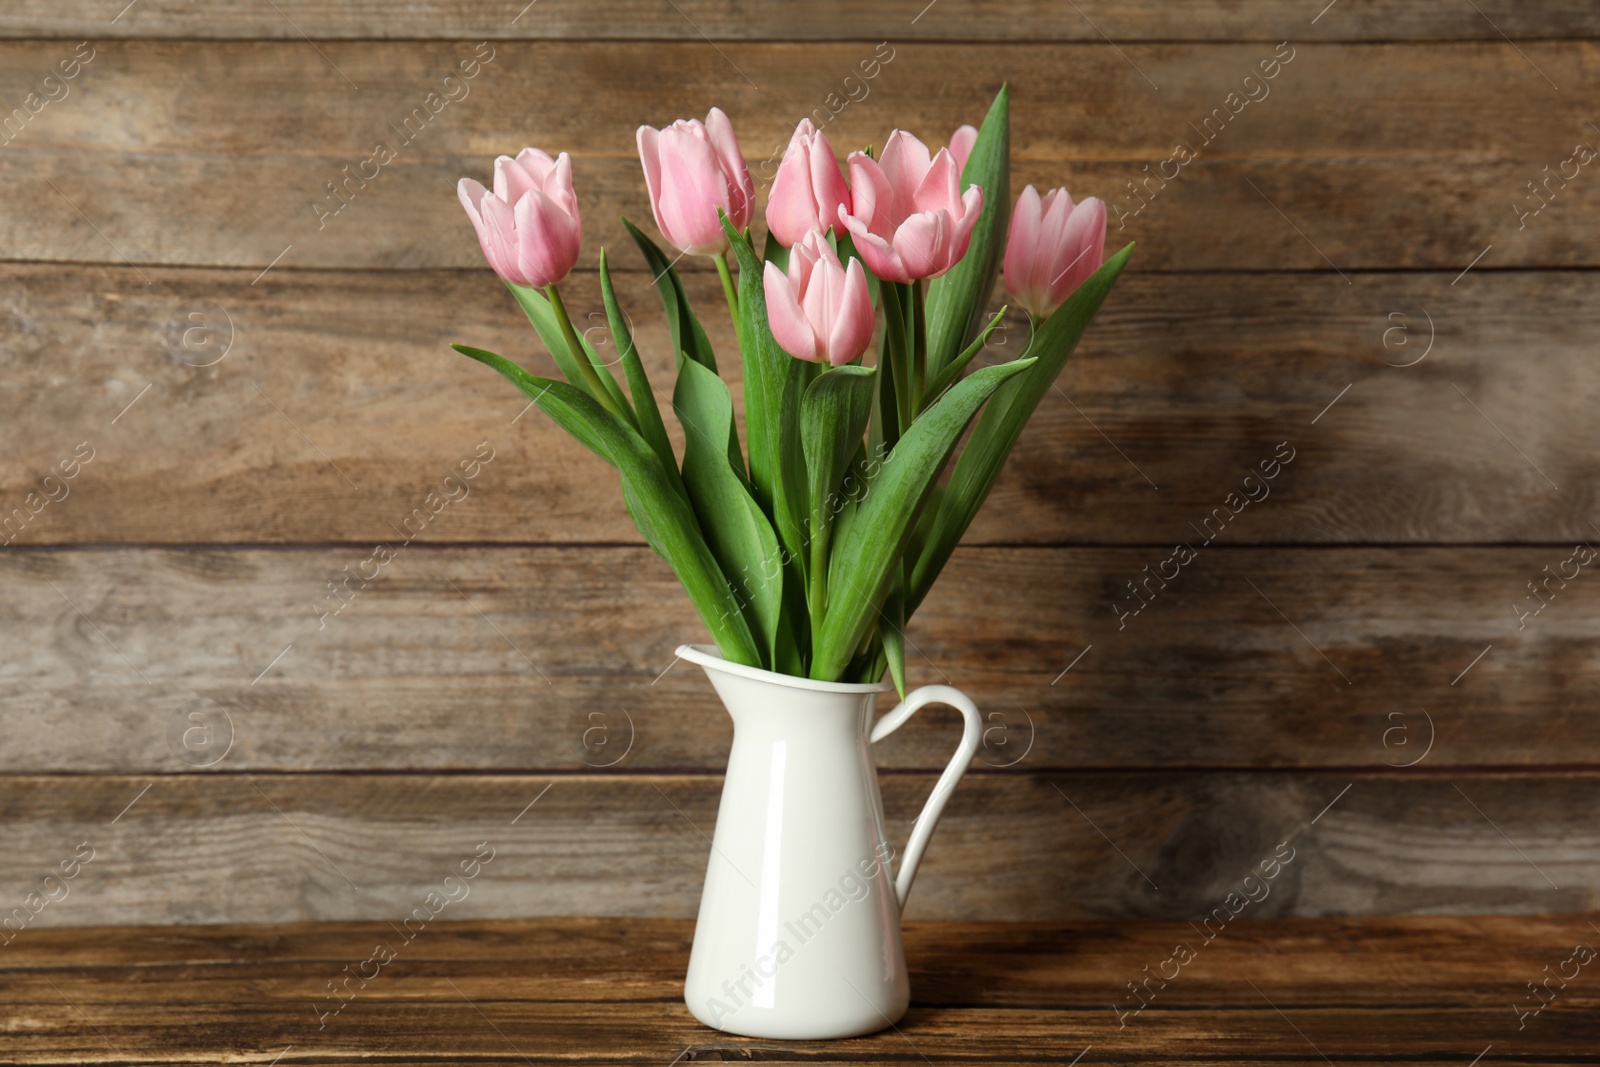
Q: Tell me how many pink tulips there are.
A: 7